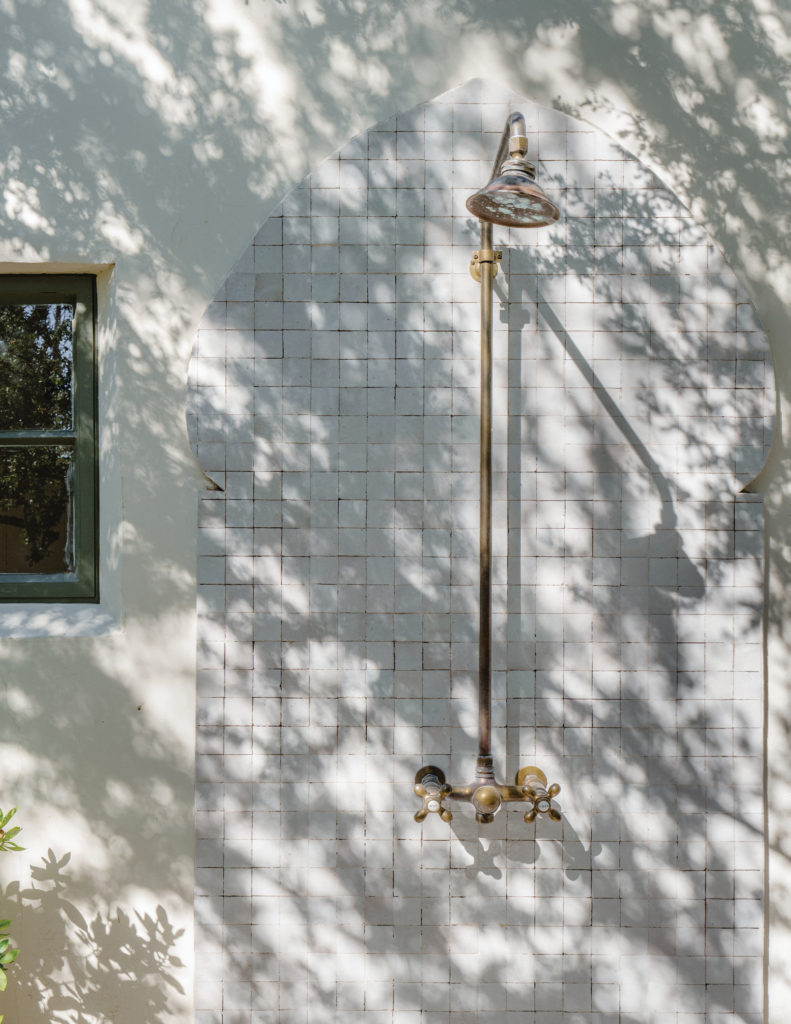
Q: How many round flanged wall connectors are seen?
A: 3